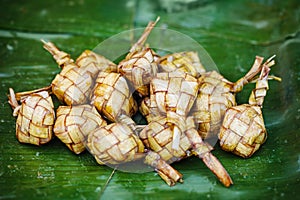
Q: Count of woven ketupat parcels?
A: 12